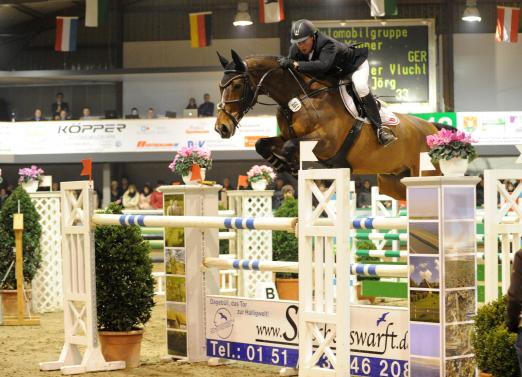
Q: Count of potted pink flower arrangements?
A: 4